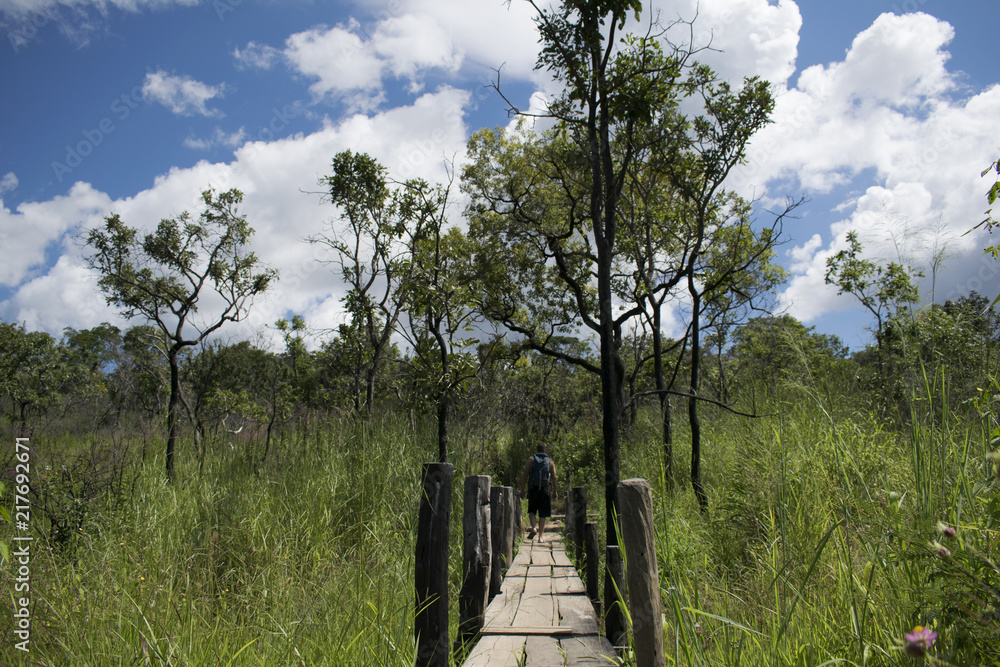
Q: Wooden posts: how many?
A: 10